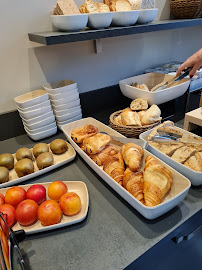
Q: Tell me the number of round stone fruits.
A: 8